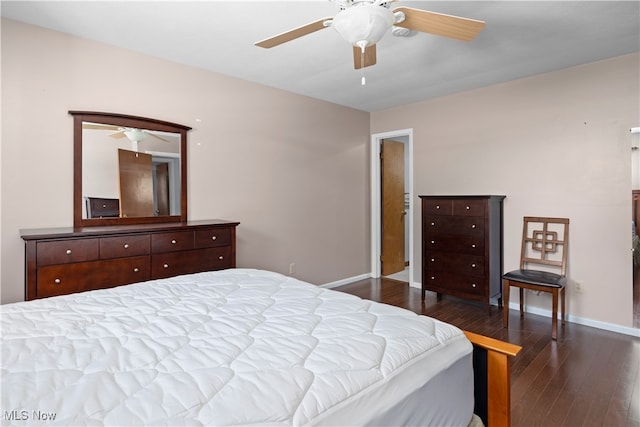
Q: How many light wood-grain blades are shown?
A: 3